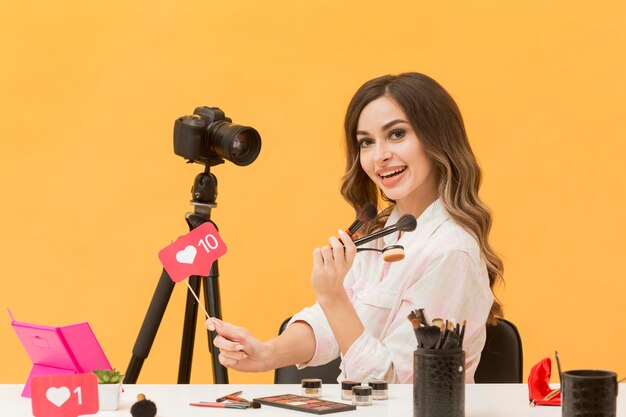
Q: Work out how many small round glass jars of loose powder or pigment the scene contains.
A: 4